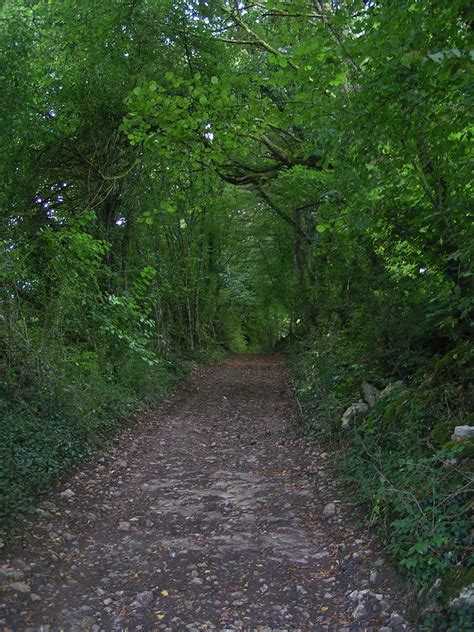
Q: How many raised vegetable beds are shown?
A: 0